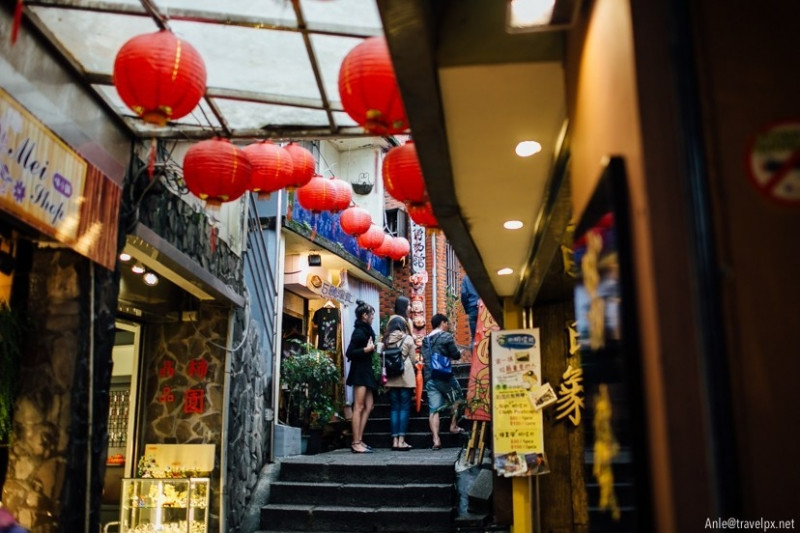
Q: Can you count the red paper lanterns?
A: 13